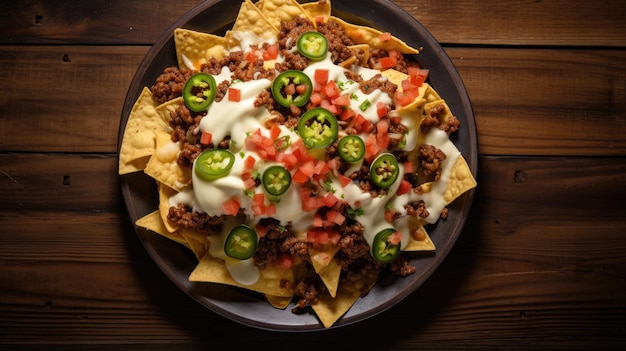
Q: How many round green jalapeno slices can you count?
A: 10